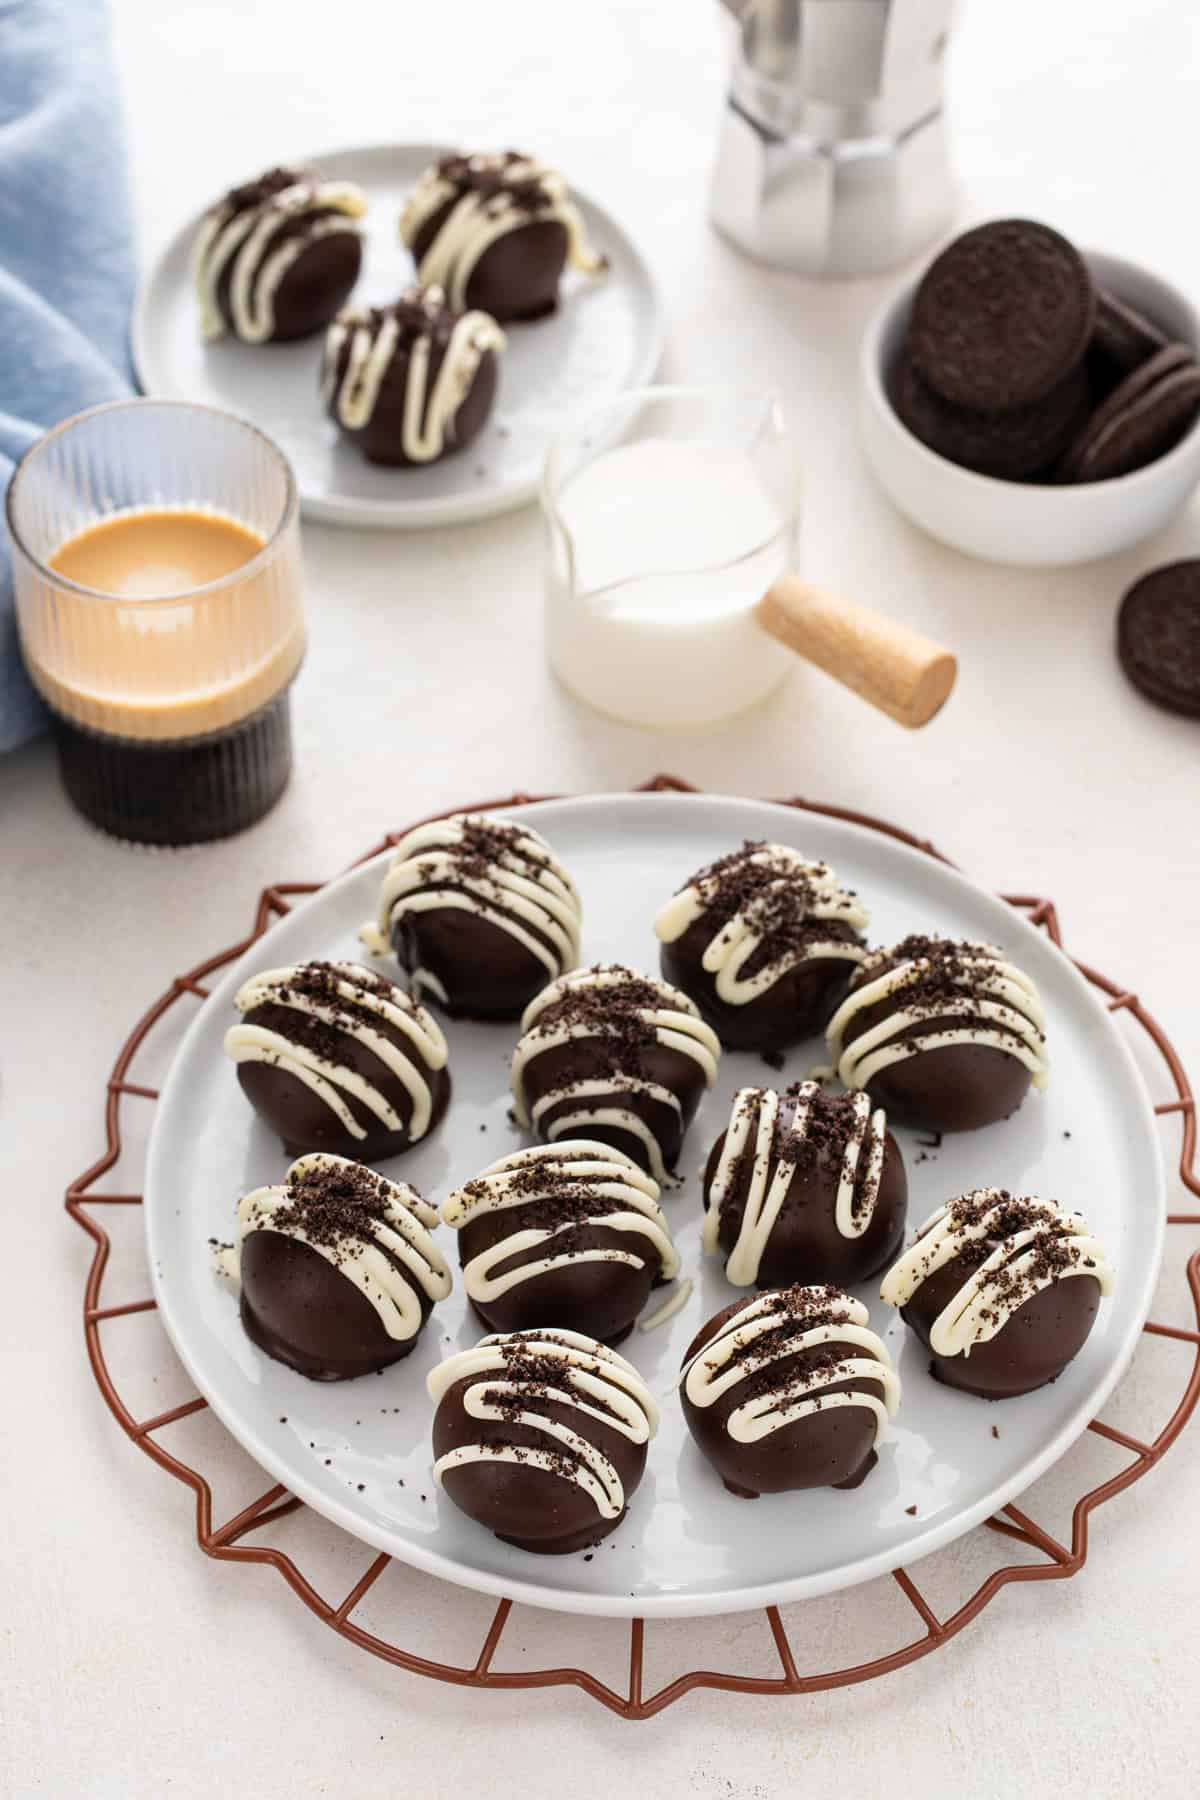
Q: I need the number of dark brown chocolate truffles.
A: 14